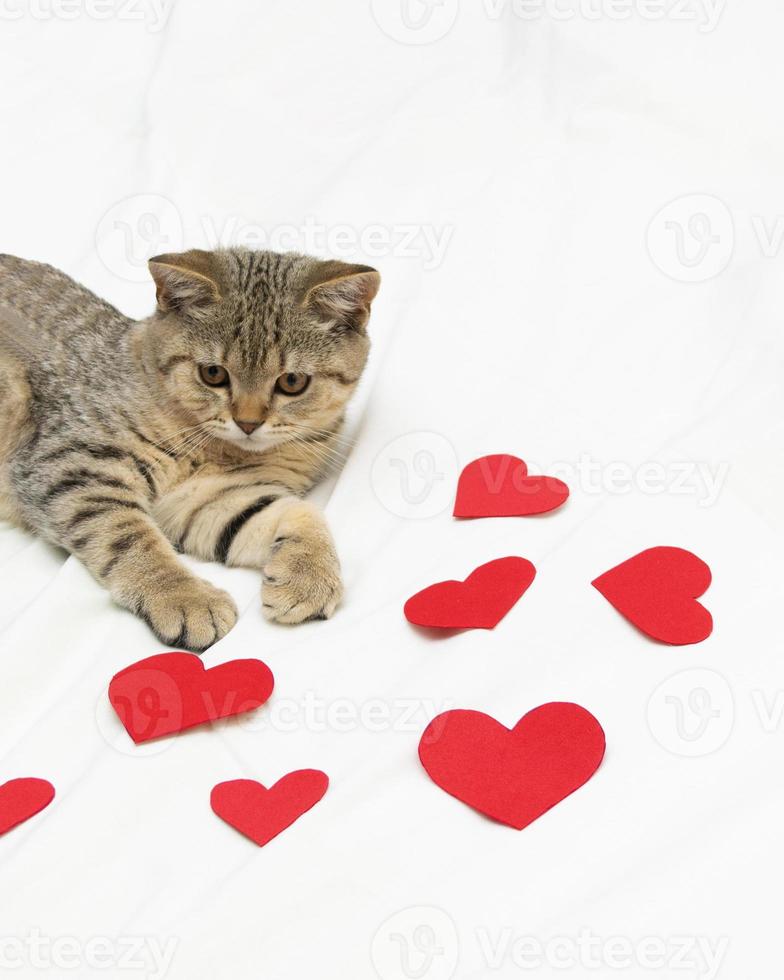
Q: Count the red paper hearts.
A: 7